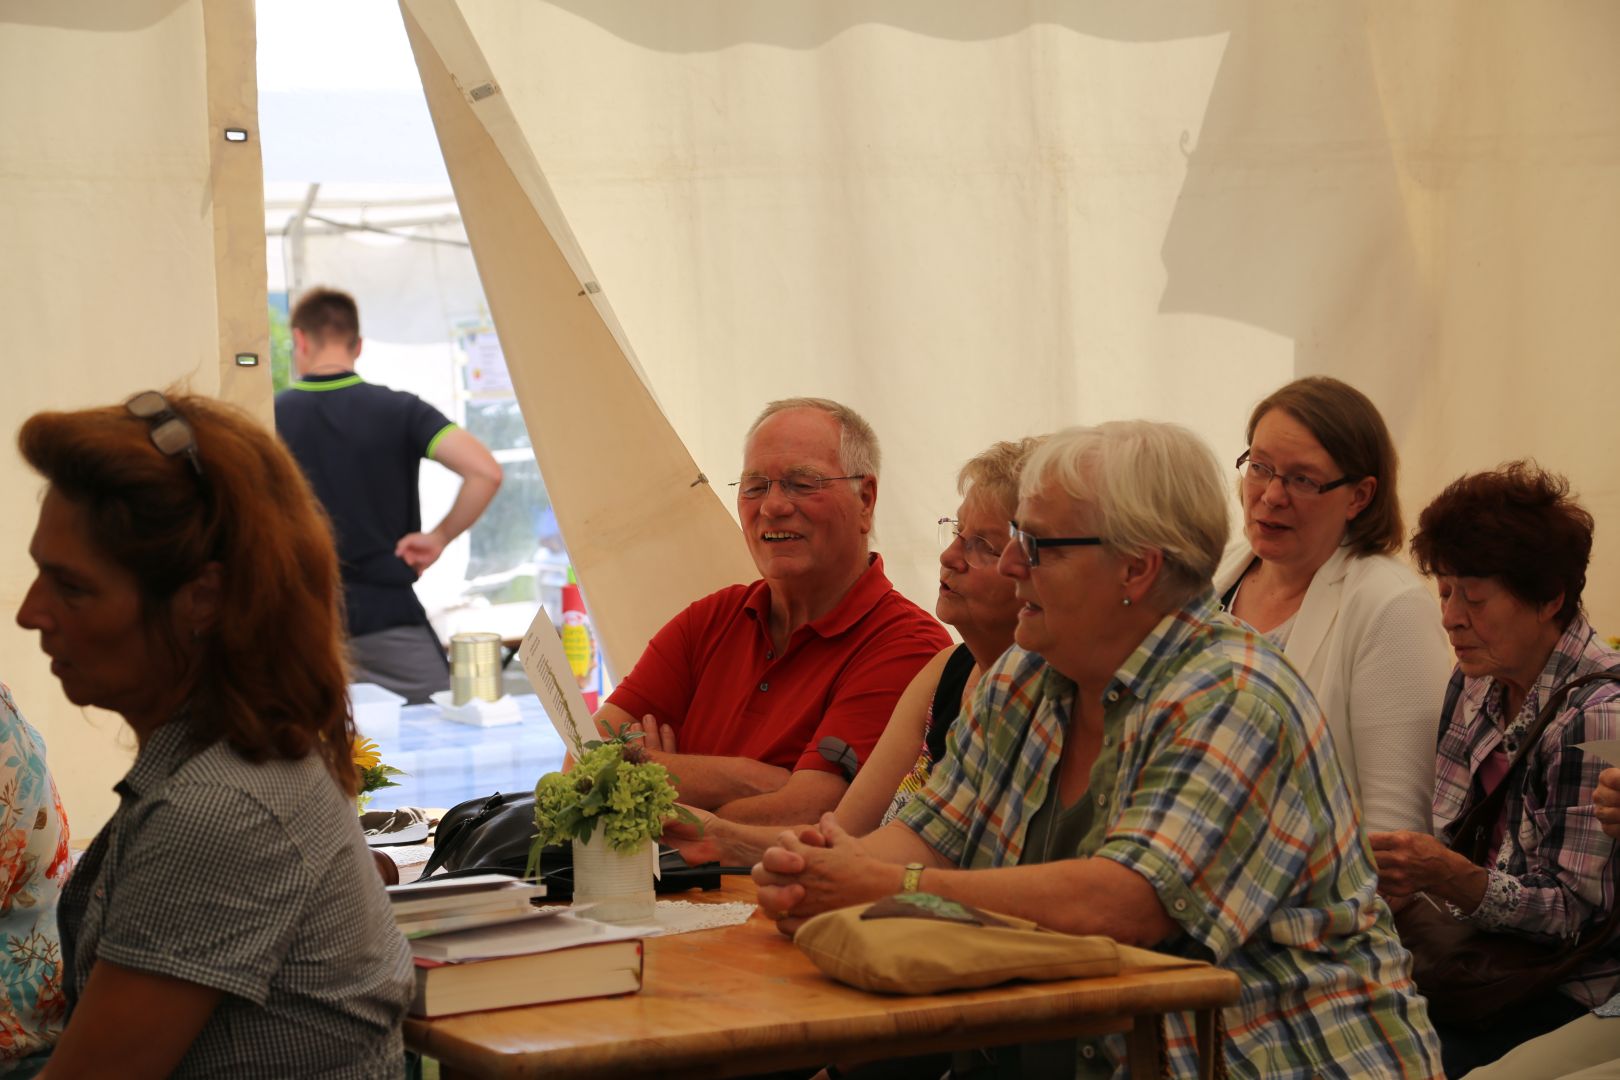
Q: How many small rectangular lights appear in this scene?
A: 2